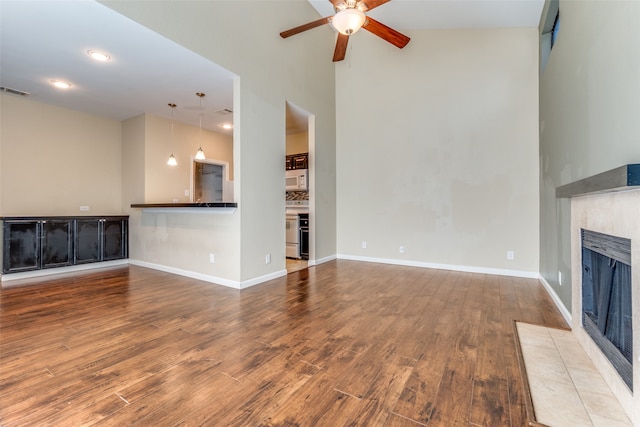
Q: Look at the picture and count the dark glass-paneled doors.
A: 4